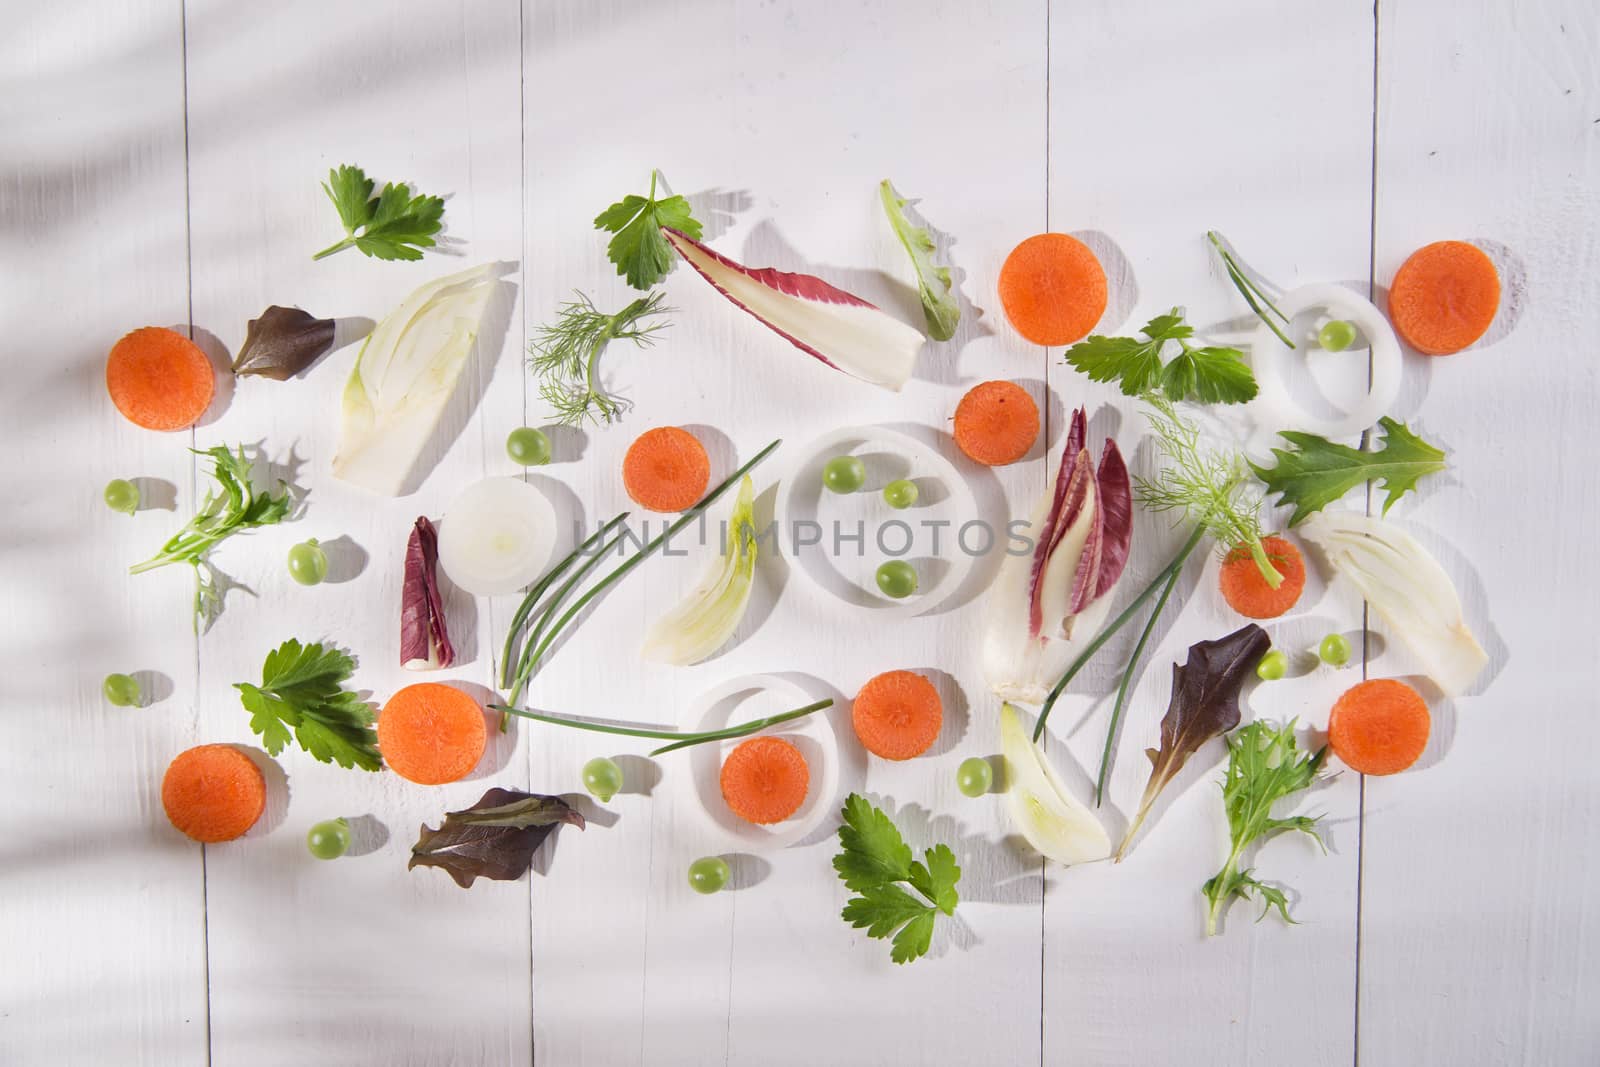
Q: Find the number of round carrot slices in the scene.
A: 11